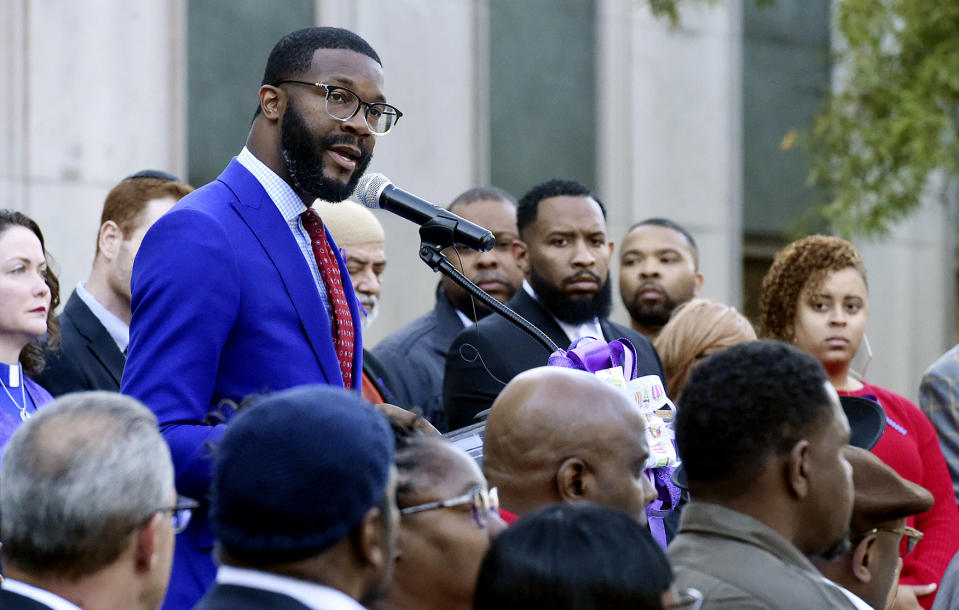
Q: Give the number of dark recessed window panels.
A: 3